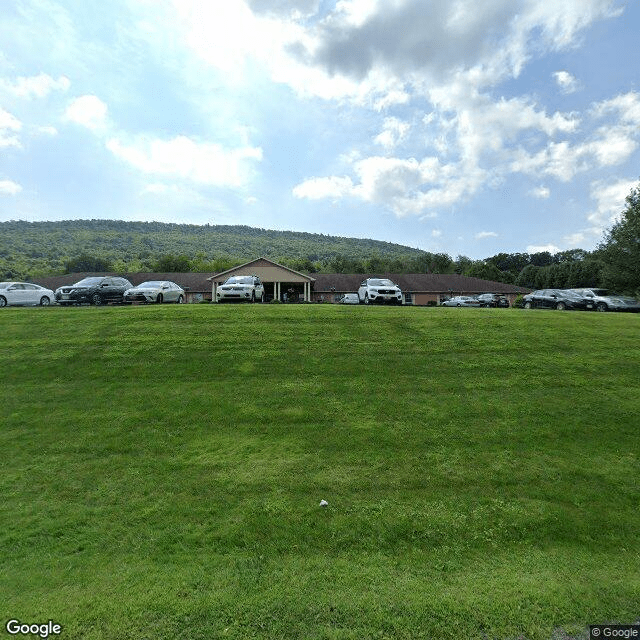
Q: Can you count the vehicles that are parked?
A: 10